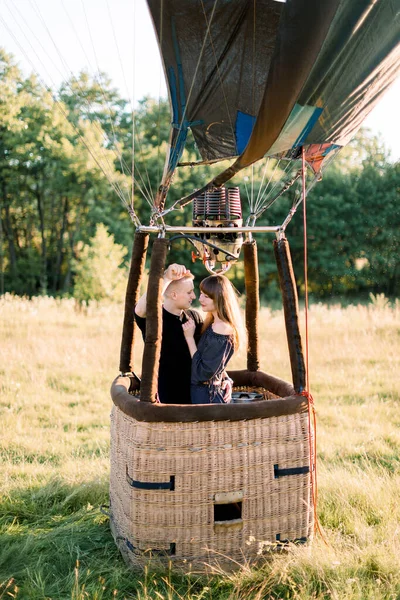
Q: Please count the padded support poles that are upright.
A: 4